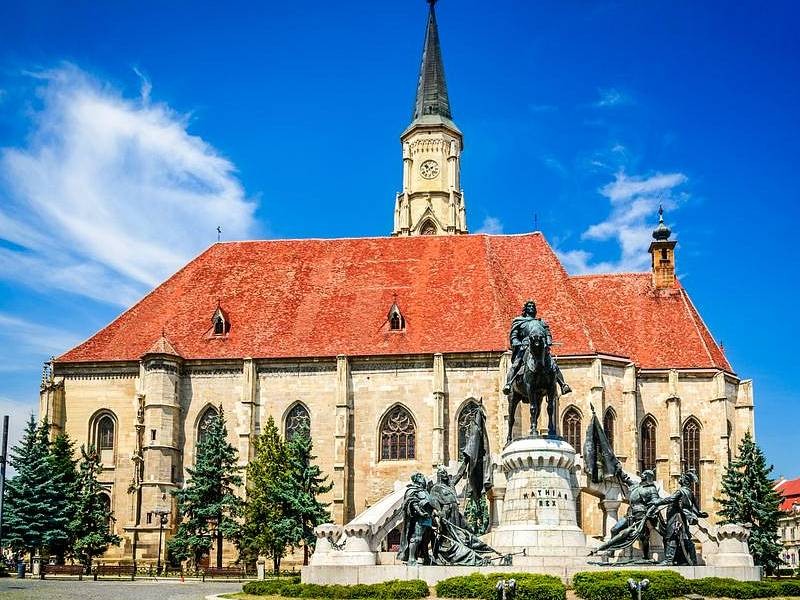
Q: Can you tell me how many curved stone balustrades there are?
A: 2